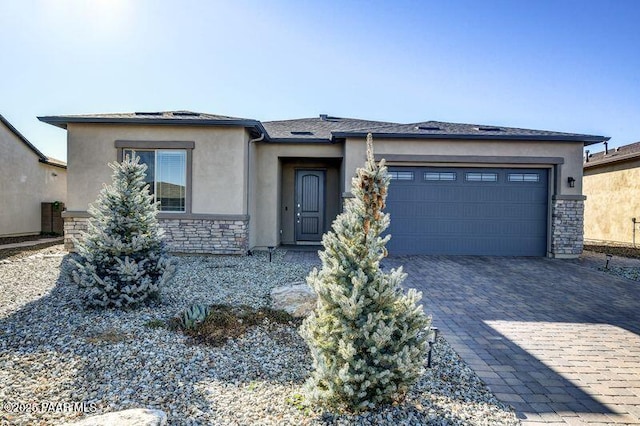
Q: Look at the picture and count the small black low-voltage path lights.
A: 3